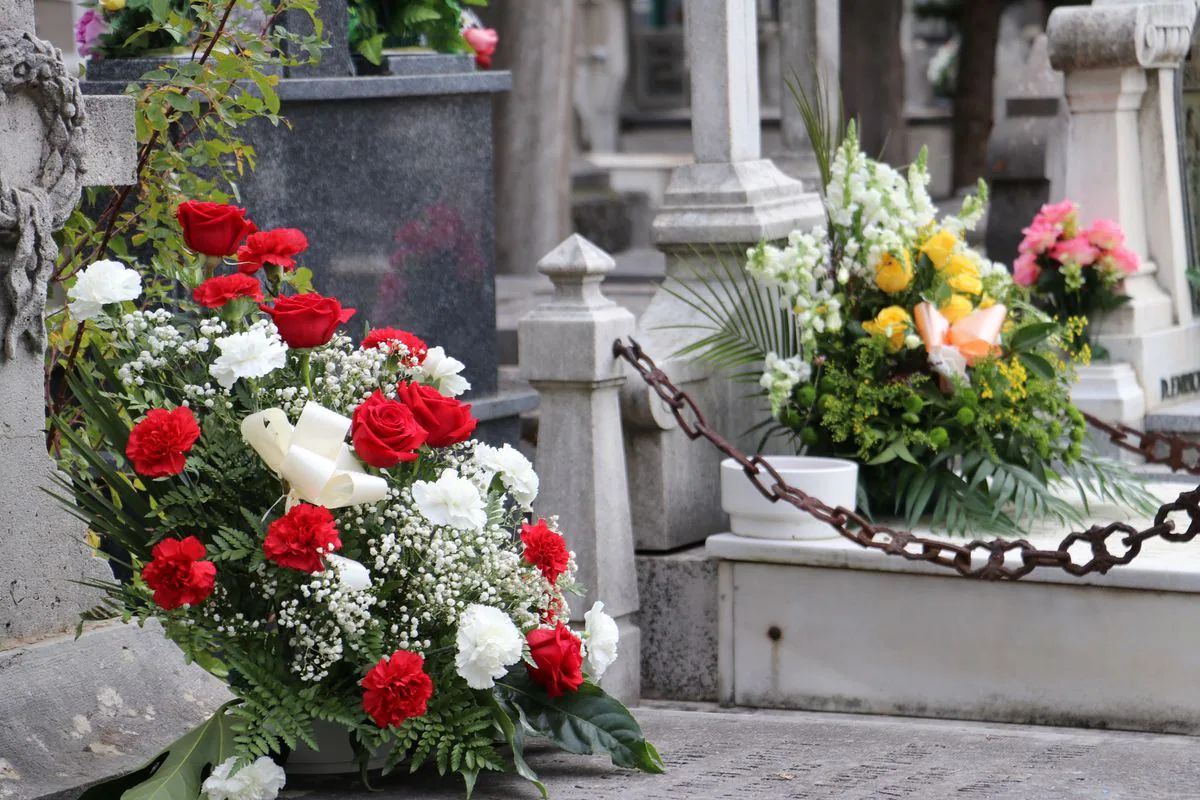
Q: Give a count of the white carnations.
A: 8